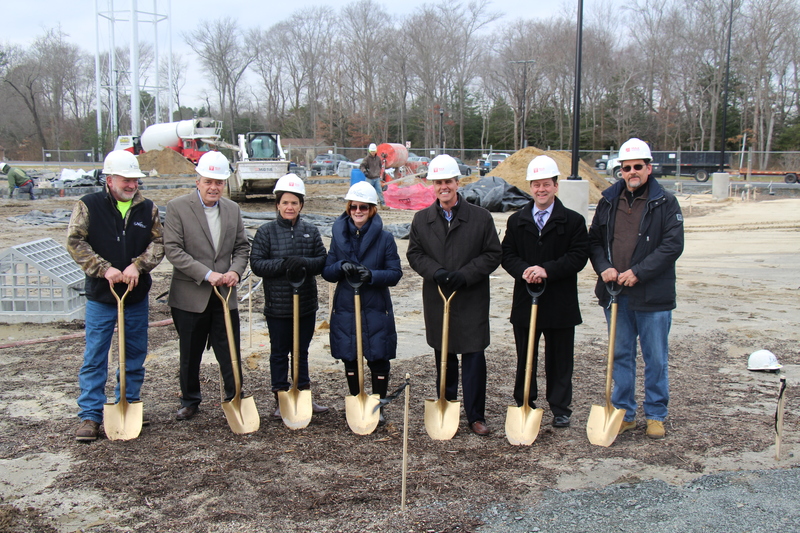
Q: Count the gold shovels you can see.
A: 7